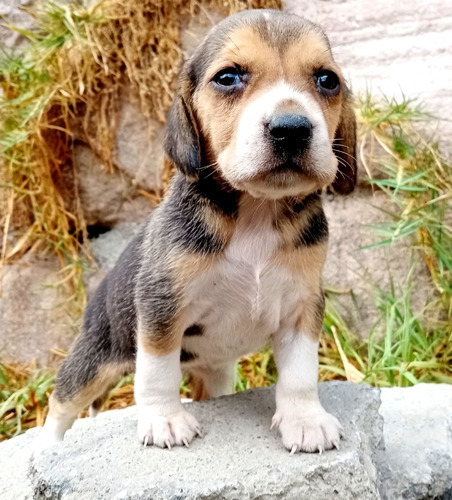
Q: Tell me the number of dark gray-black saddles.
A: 1